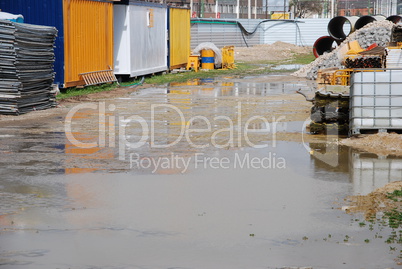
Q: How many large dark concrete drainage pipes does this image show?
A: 4